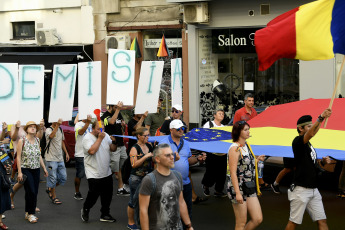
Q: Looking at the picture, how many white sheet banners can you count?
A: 7